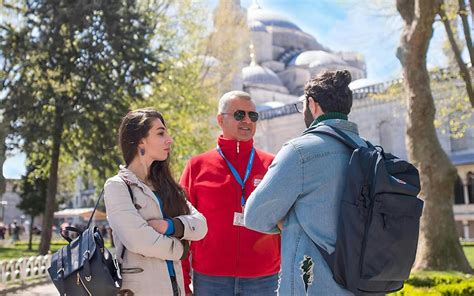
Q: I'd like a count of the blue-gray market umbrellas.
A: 0